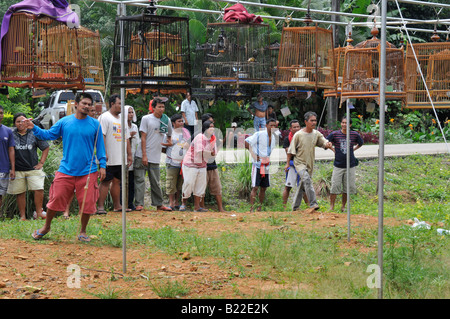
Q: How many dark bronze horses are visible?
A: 0